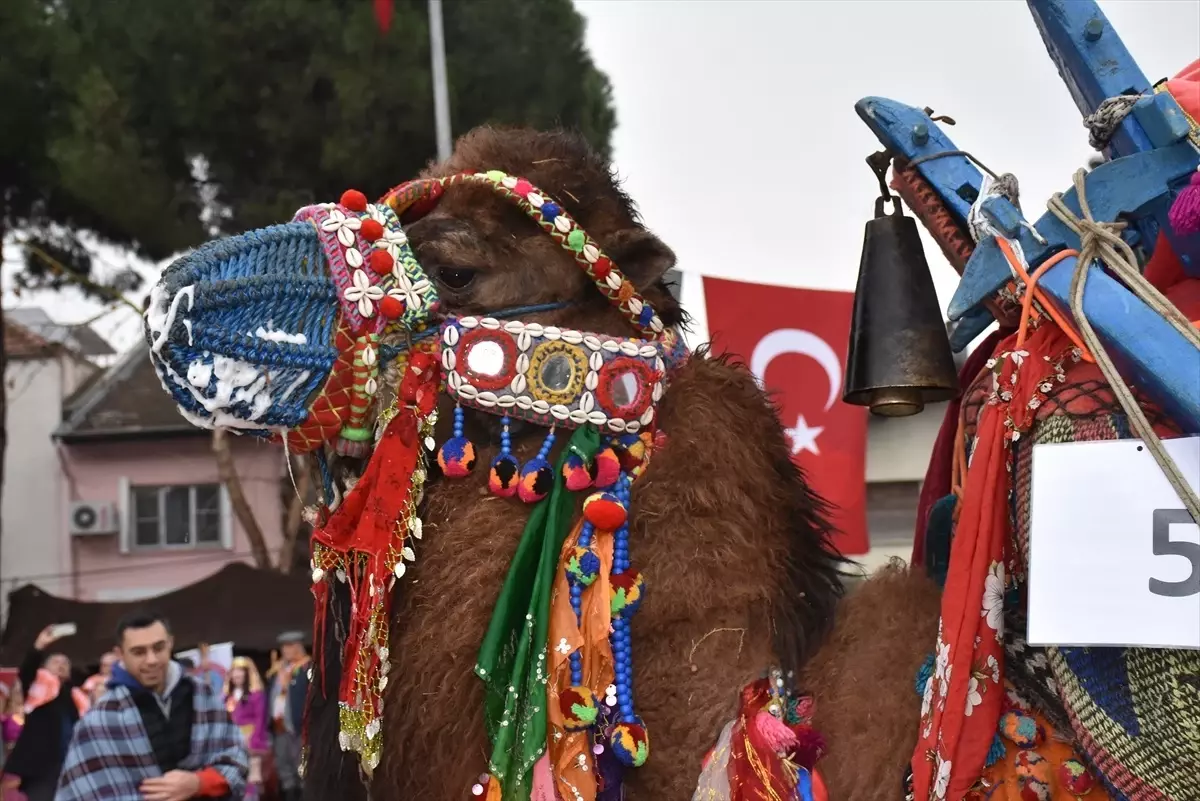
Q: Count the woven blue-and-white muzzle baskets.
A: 1